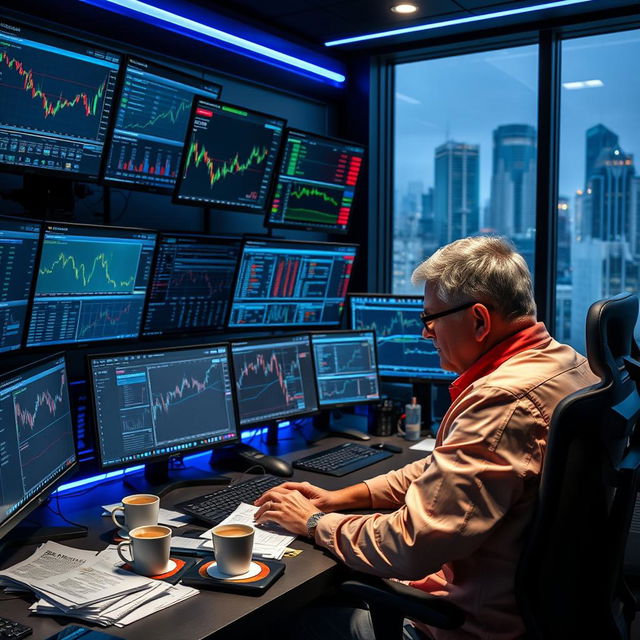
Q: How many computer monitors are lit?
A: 13